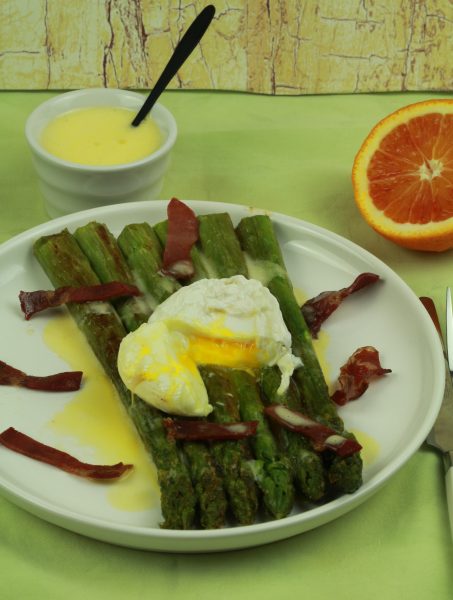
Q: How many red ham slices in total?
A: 8